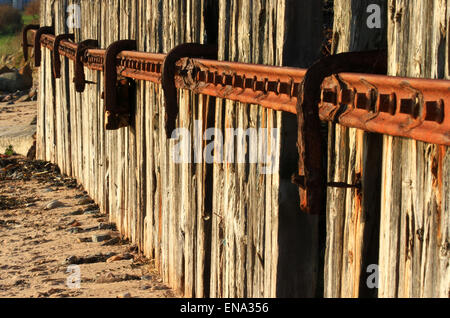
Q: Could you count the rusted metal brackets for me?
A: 7